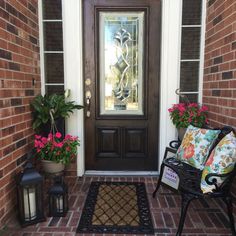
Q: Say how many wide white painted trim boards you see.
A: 2